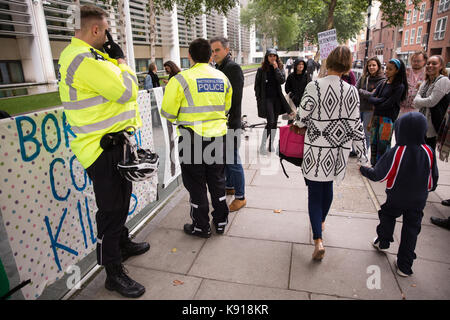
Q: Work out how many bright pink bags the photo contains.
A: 1